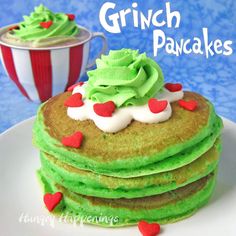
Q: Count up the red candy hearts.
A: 12